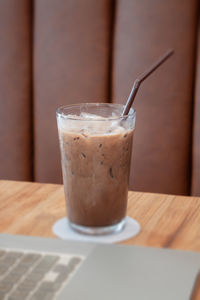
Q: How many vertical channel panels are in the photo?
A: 4